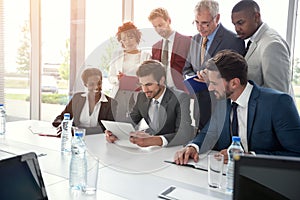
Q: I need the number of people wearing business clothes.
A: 7